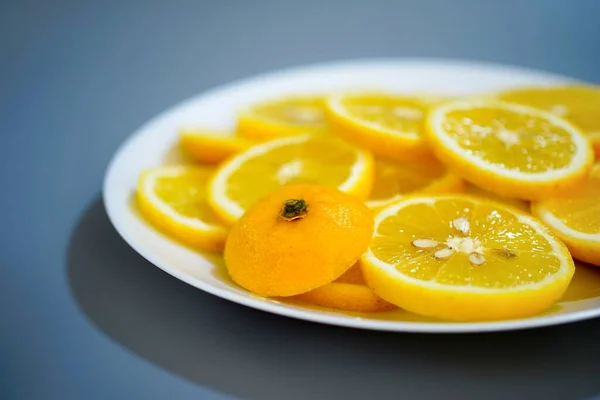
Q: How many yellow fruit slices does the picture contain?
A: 12